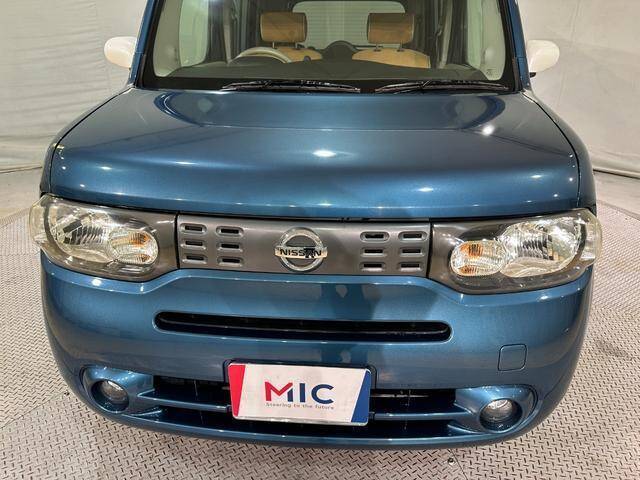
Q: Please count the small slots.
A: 12